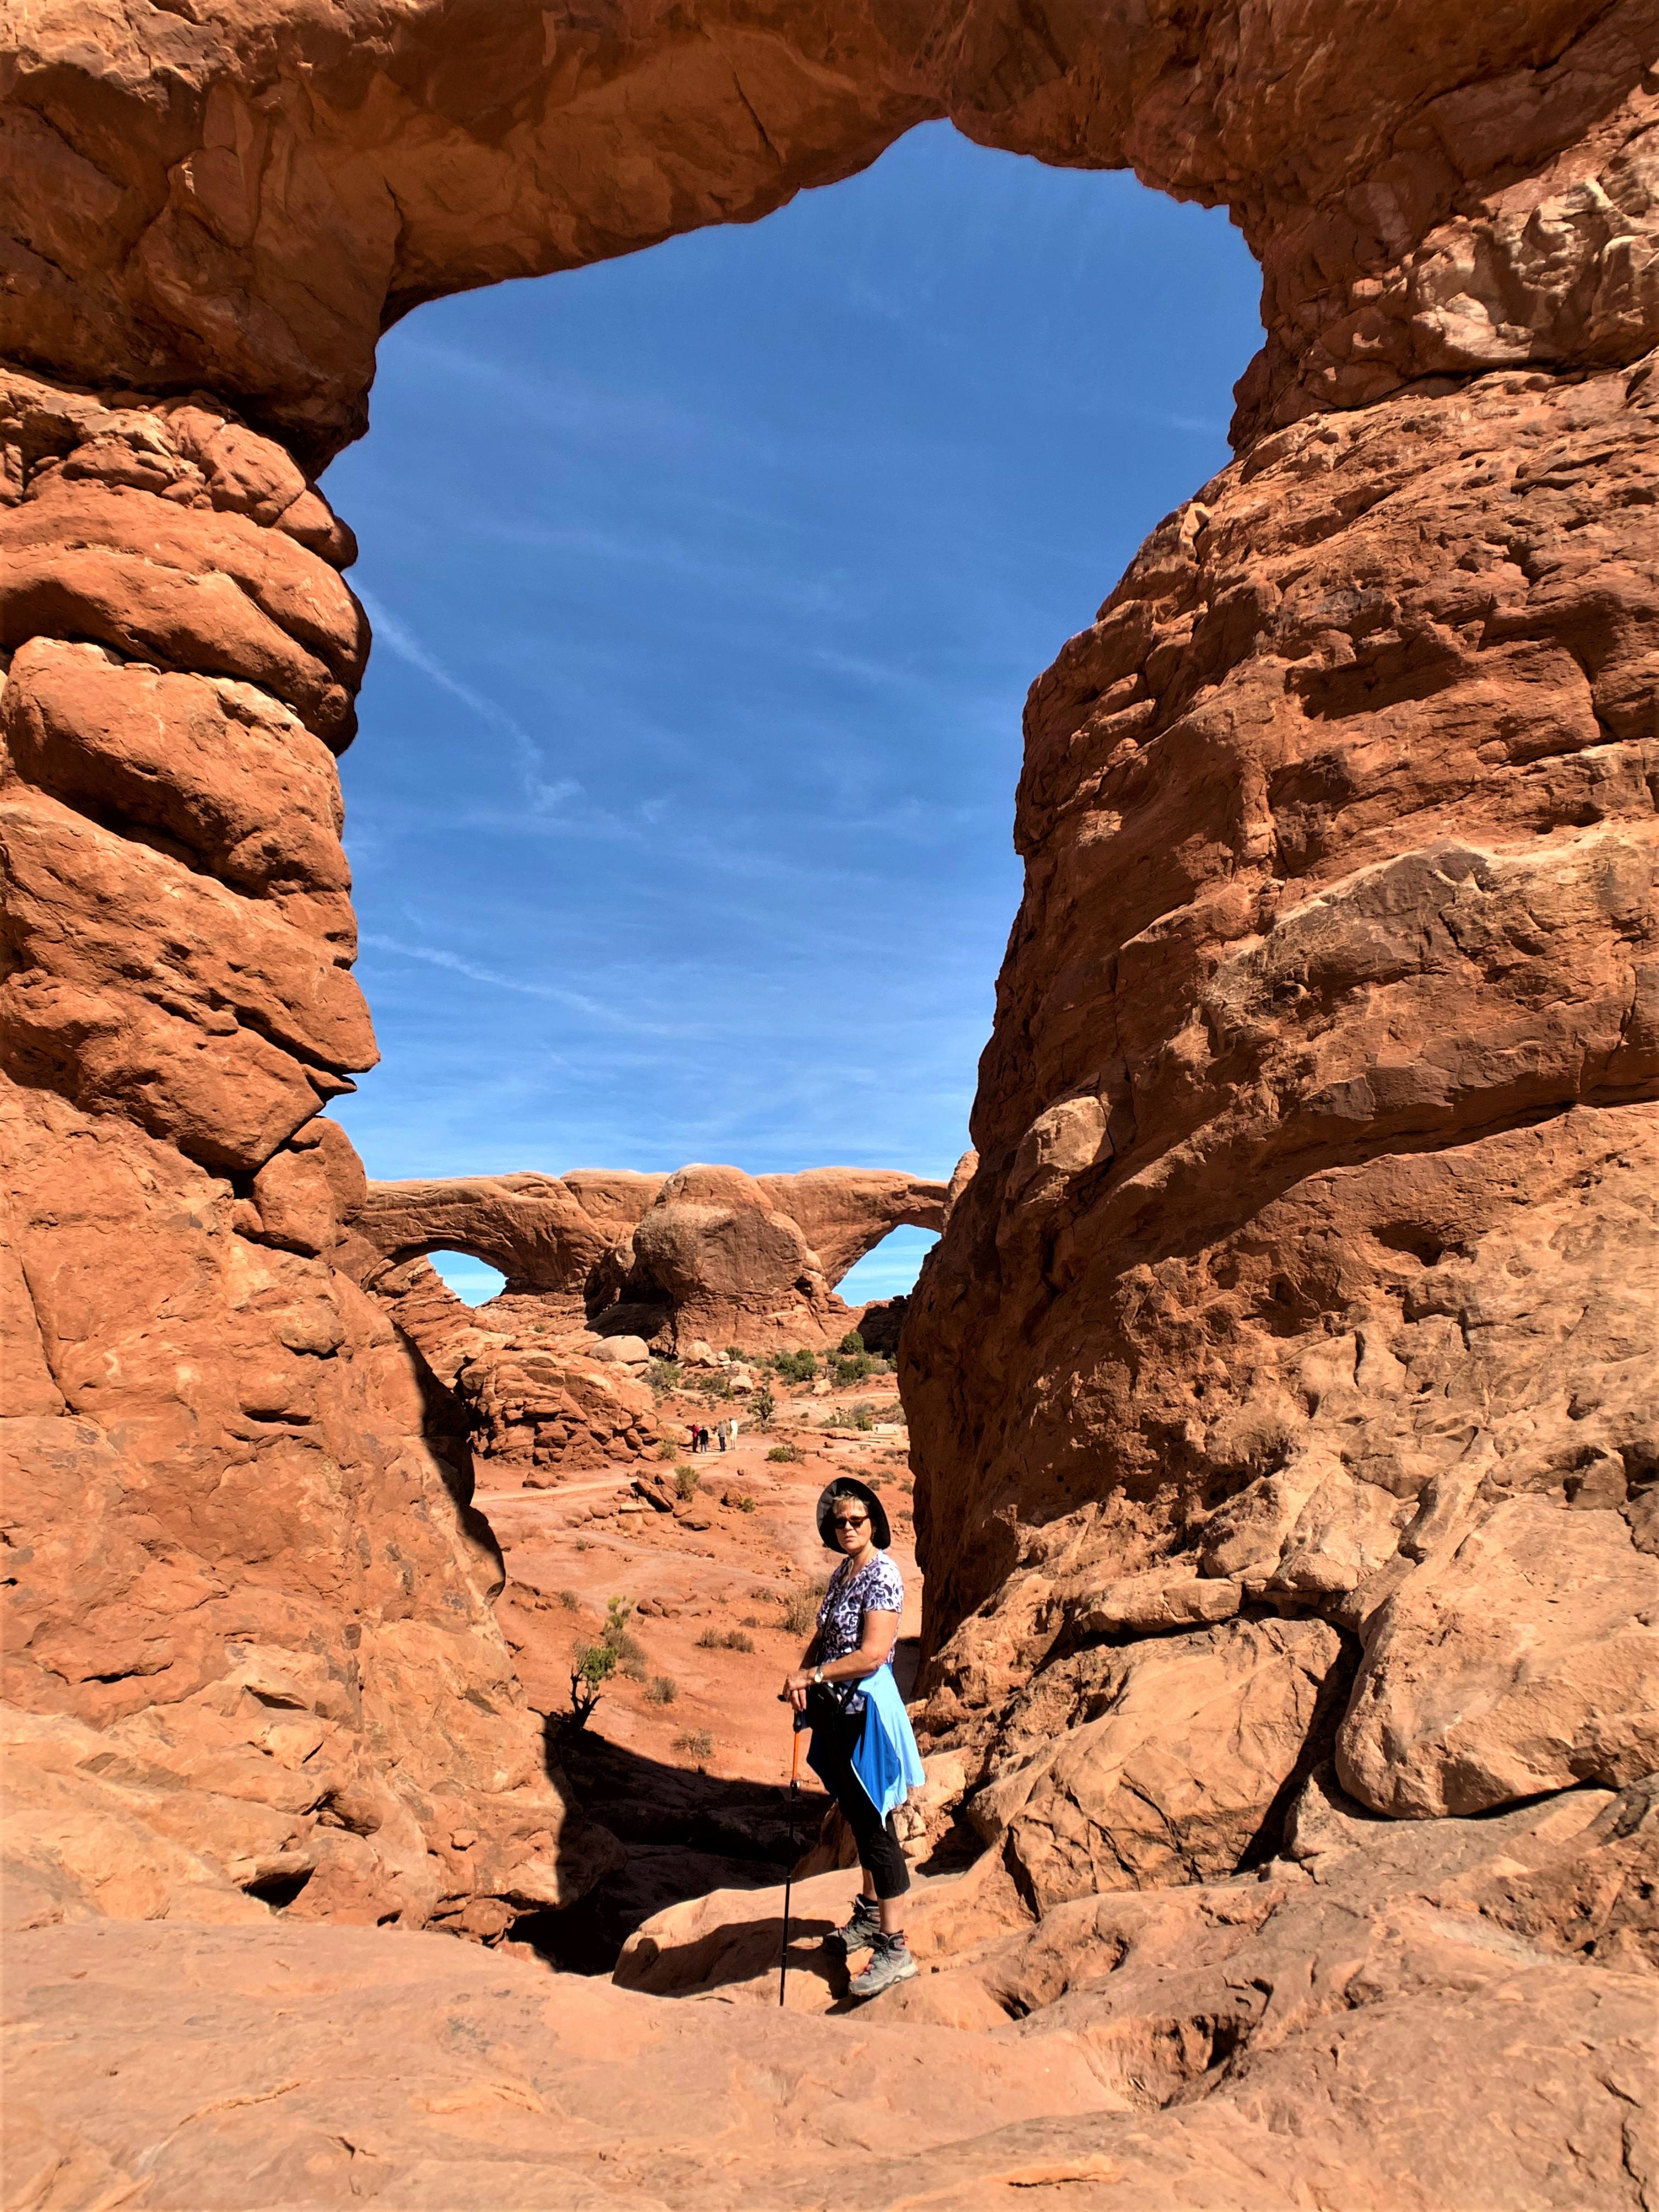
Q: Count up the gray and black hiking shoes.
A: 2